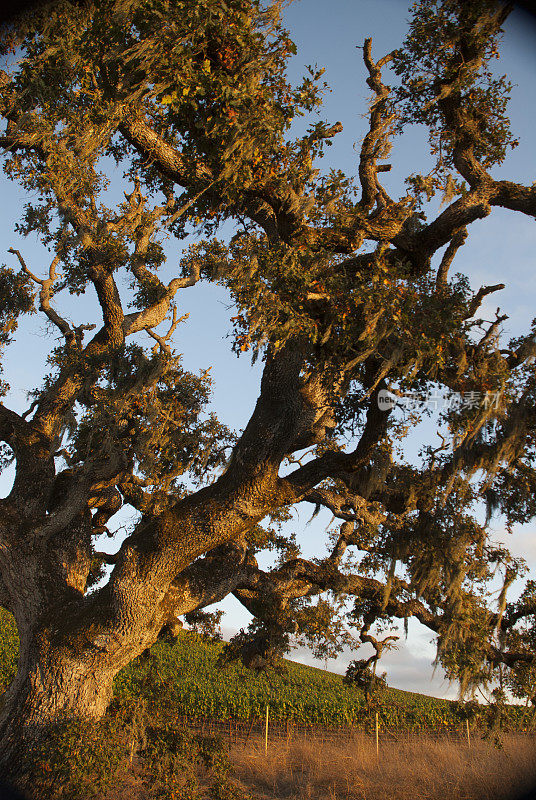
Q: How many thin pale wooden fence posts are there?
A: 3